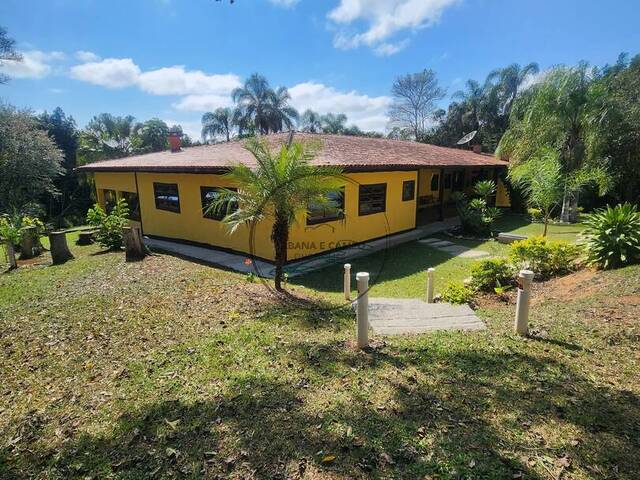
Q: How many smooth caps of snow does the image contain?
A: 0